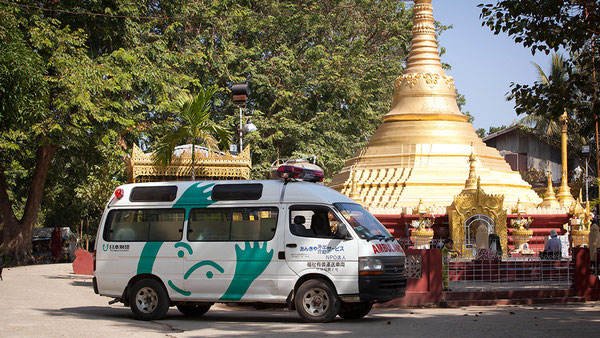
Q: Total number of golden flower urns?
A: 3